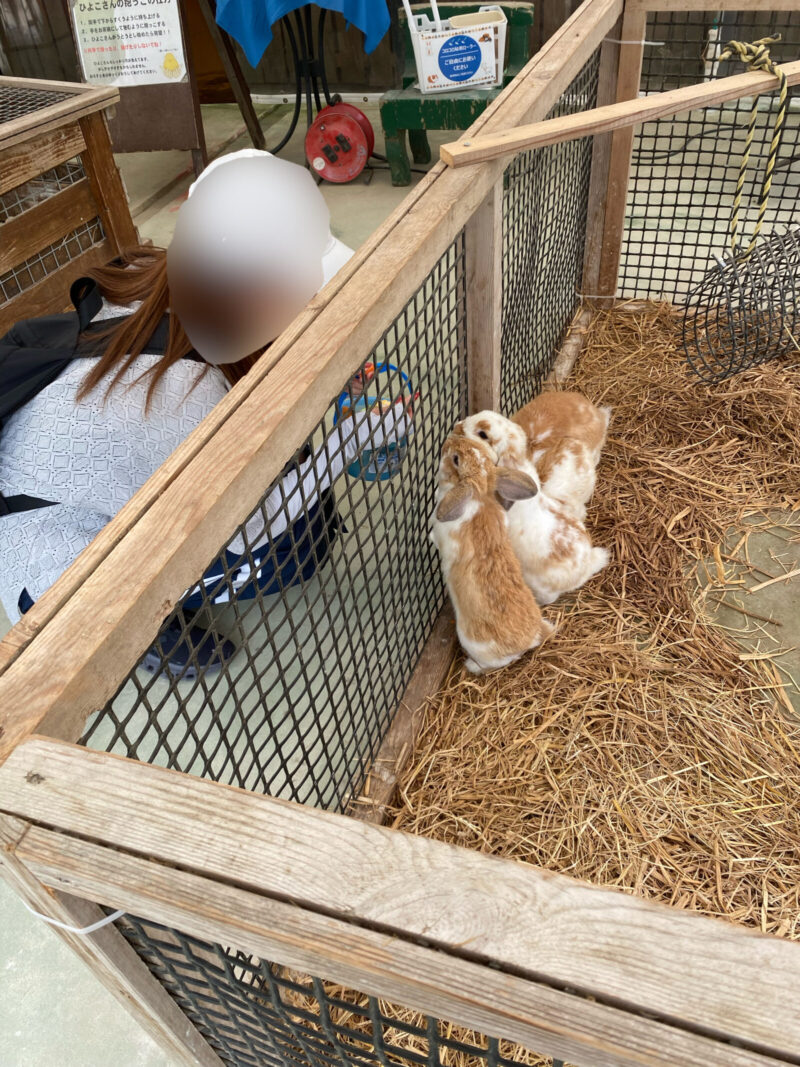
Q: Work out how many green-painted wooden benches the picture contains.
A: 1